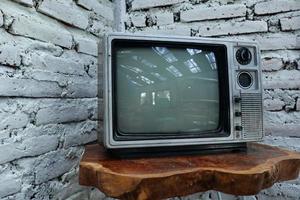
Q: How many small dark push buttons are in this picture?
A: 3